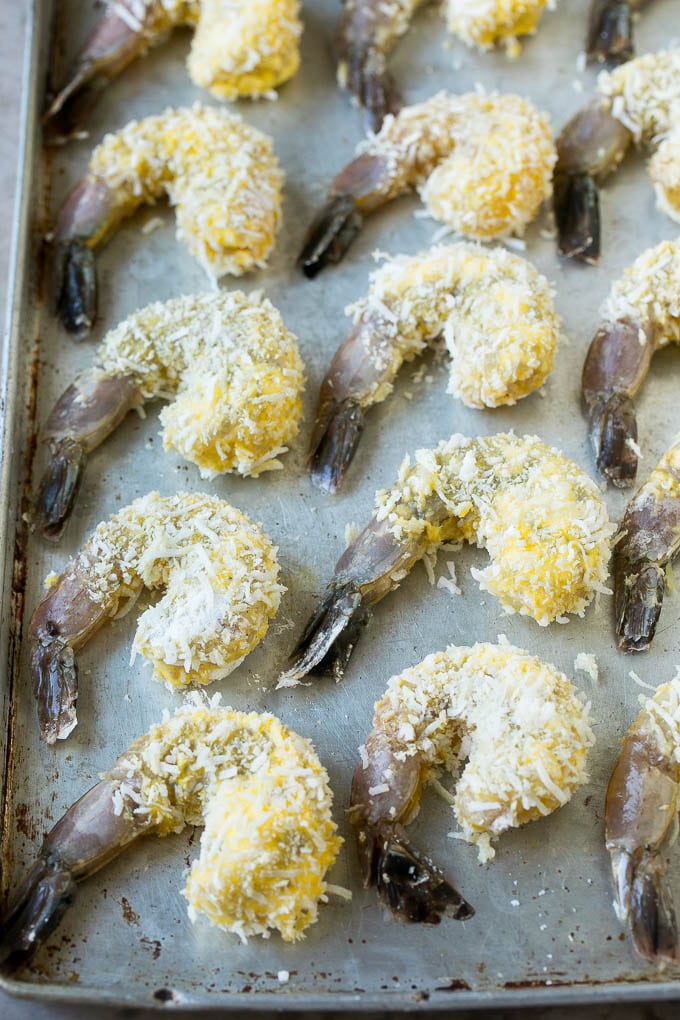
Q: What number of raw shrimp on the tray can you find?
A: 15